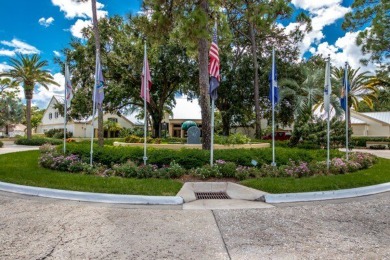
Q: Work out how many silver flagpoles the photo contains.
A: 7